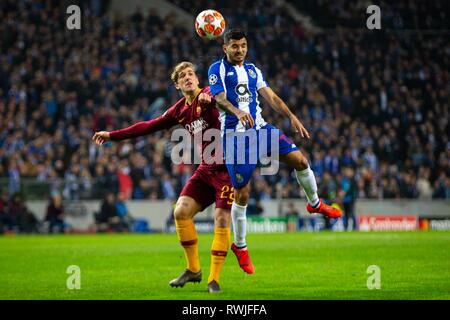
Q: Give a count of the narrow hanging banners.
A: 0